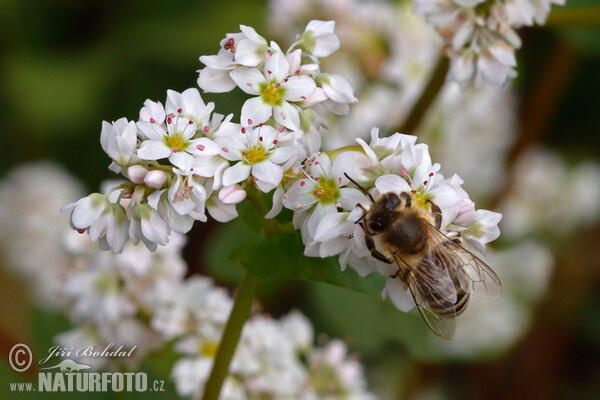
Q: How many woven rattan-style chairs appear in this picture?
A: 0